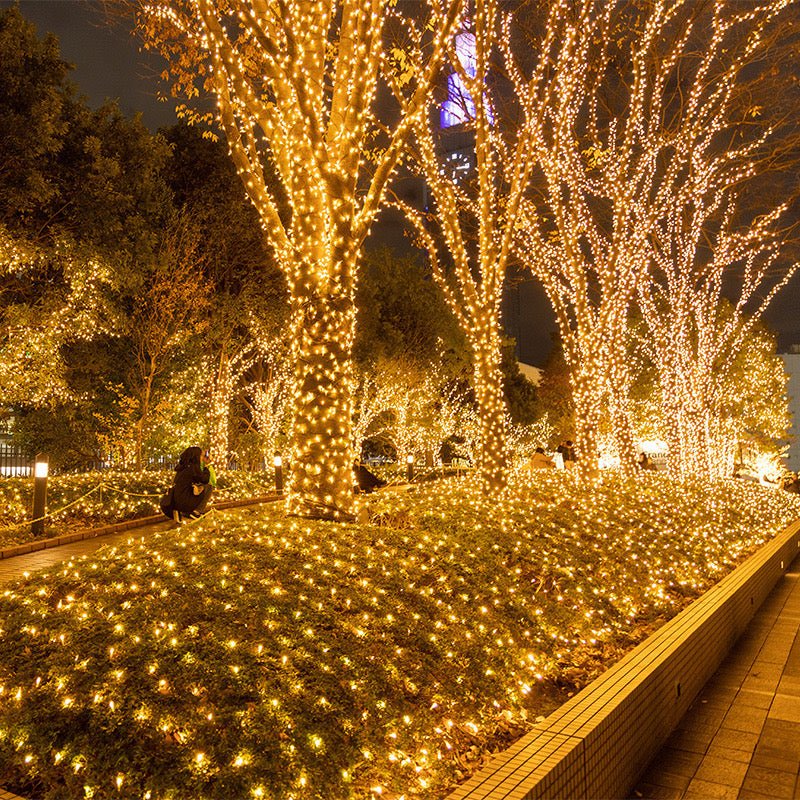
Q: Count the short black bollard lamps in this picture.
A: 3